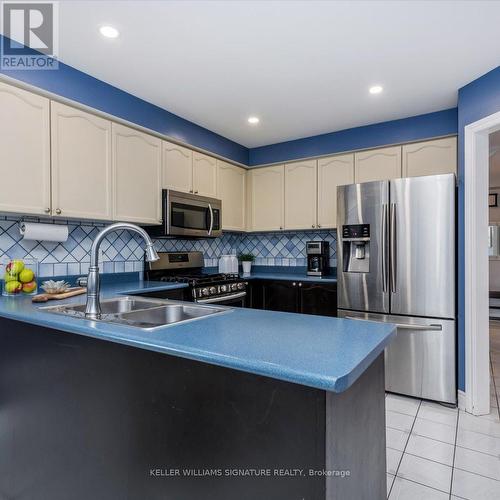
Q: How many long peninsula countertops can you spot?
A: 1